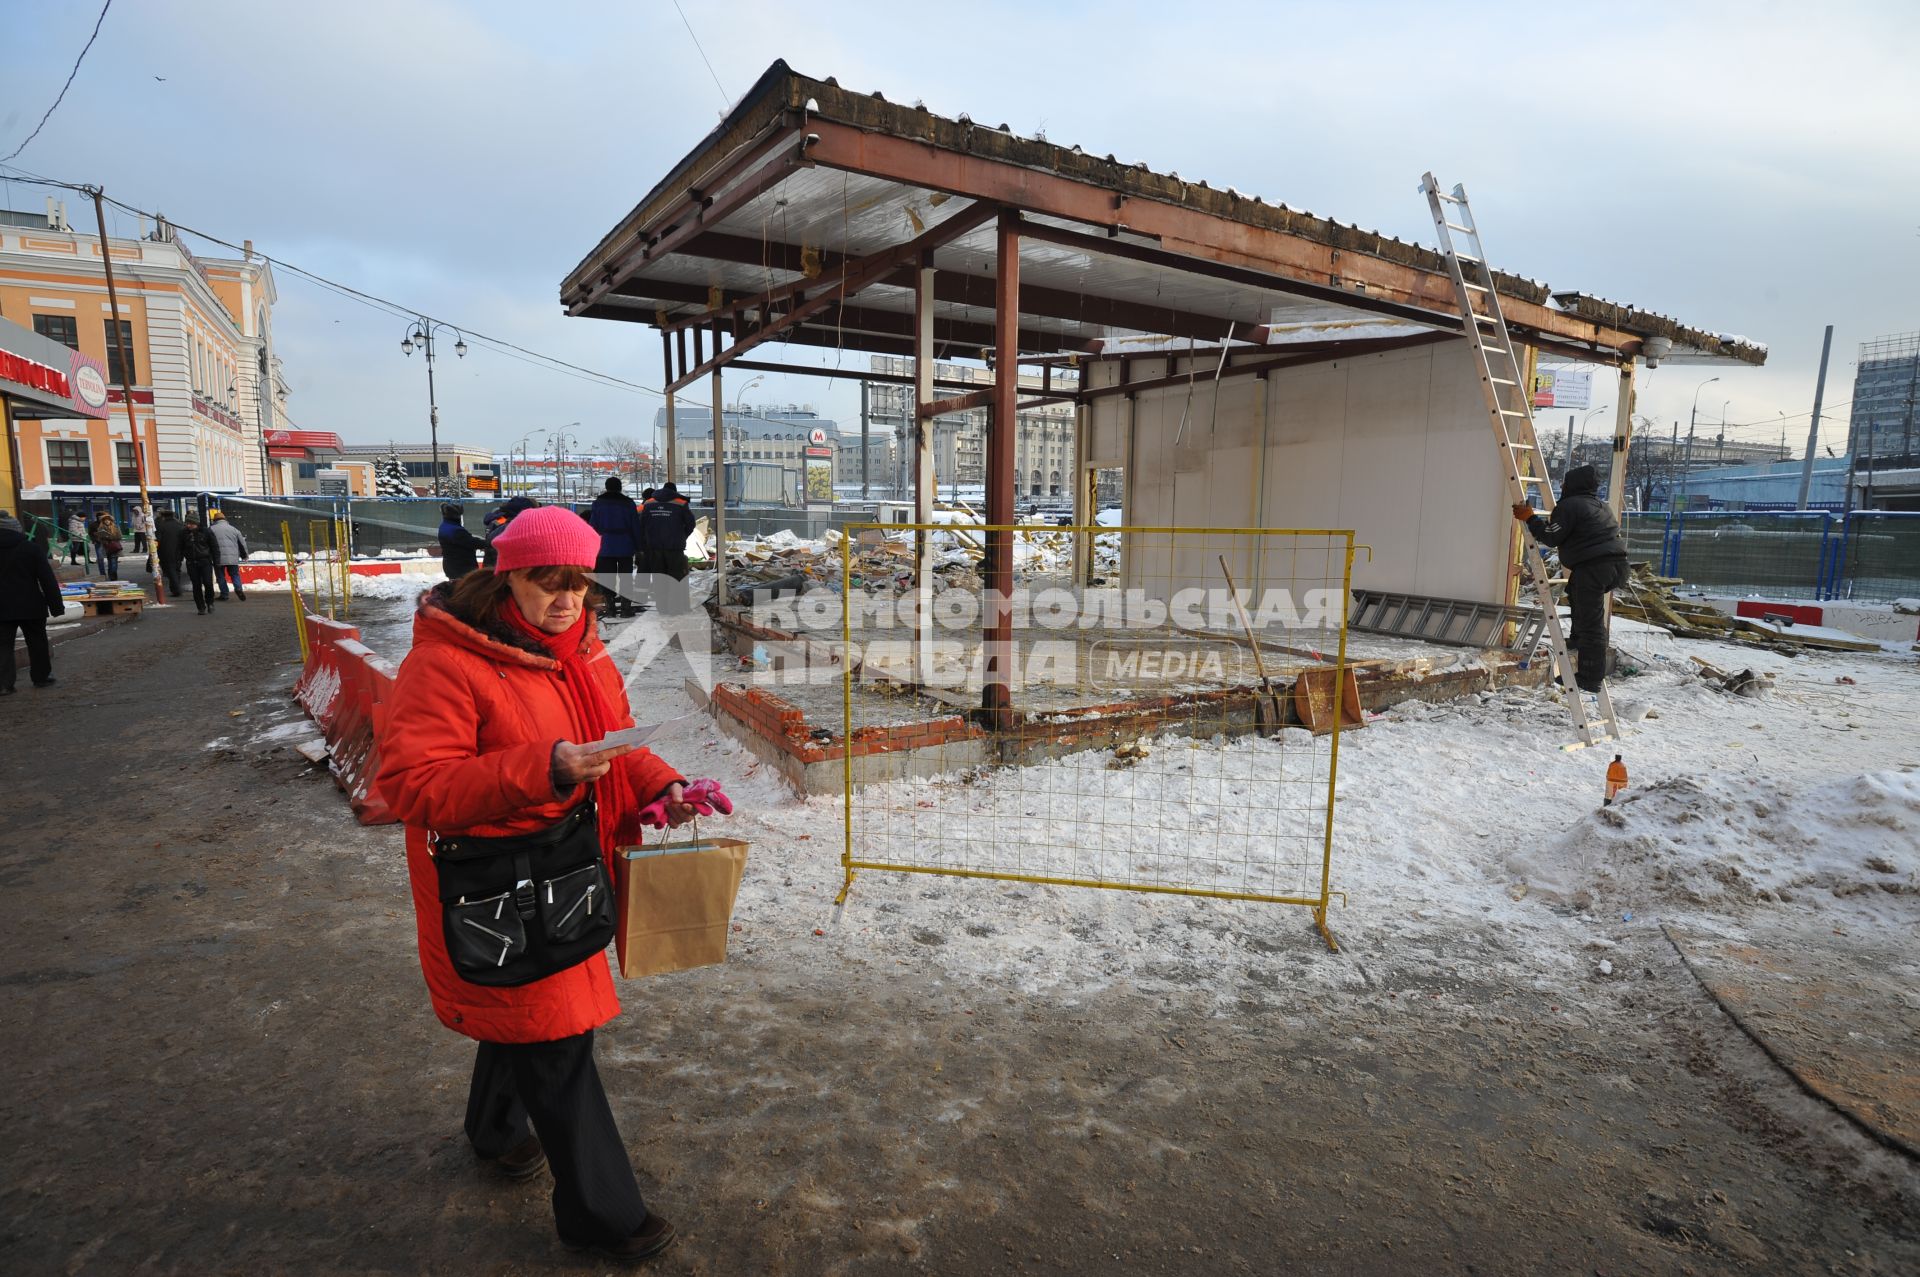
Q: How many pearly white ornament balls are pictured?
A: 0